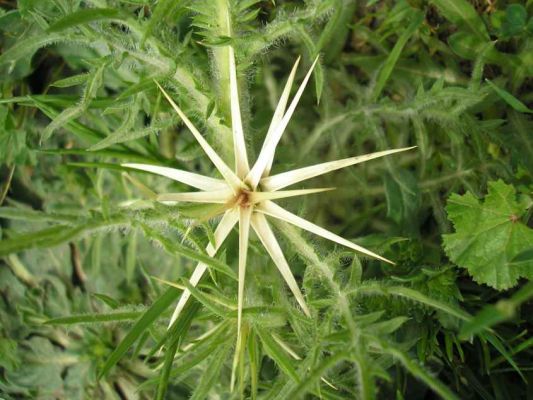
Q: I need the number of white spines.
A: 12